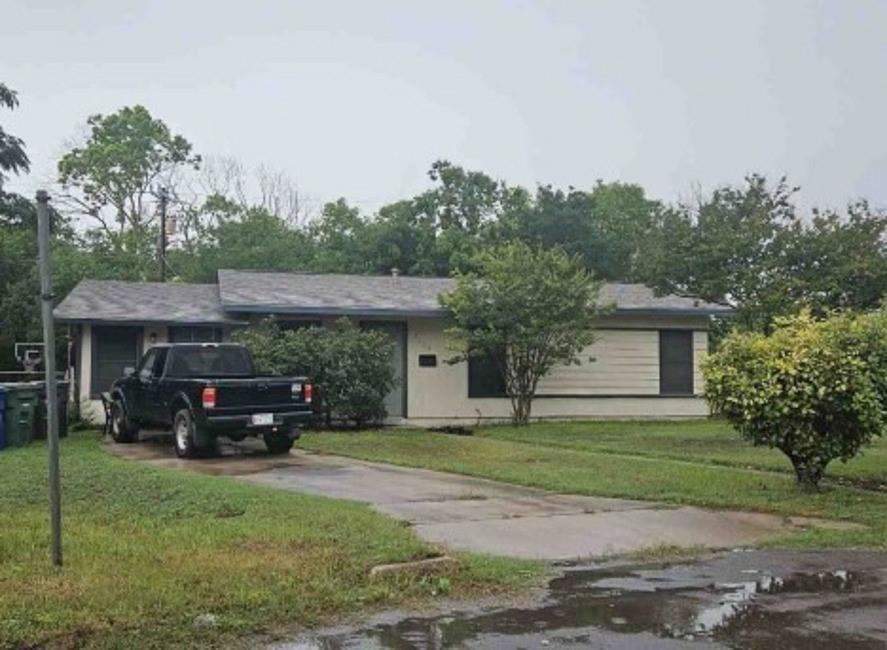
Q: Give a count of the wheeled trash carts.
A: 3